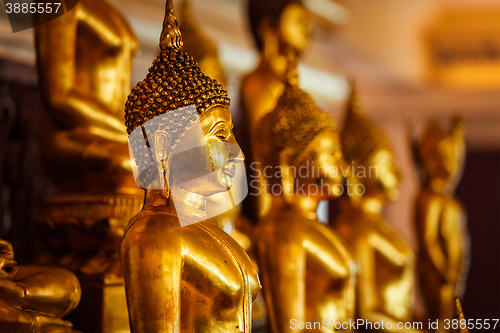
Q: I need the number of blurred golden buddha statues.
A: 6